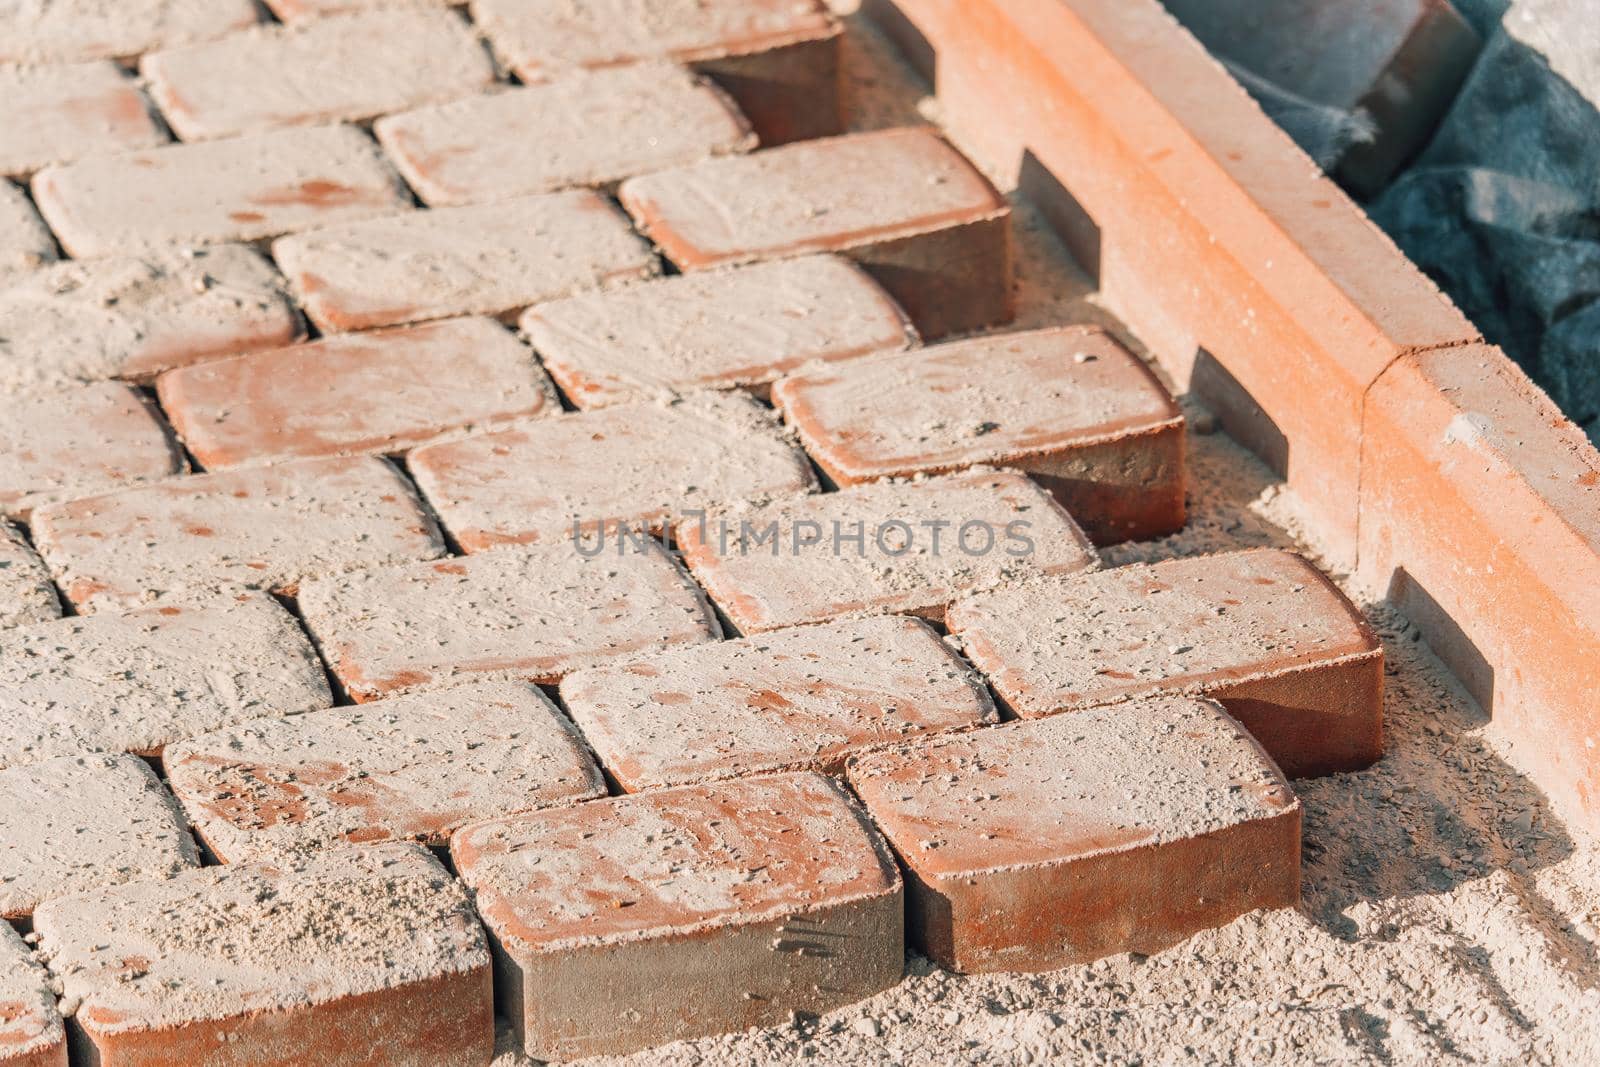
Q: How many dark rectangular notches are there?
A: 4